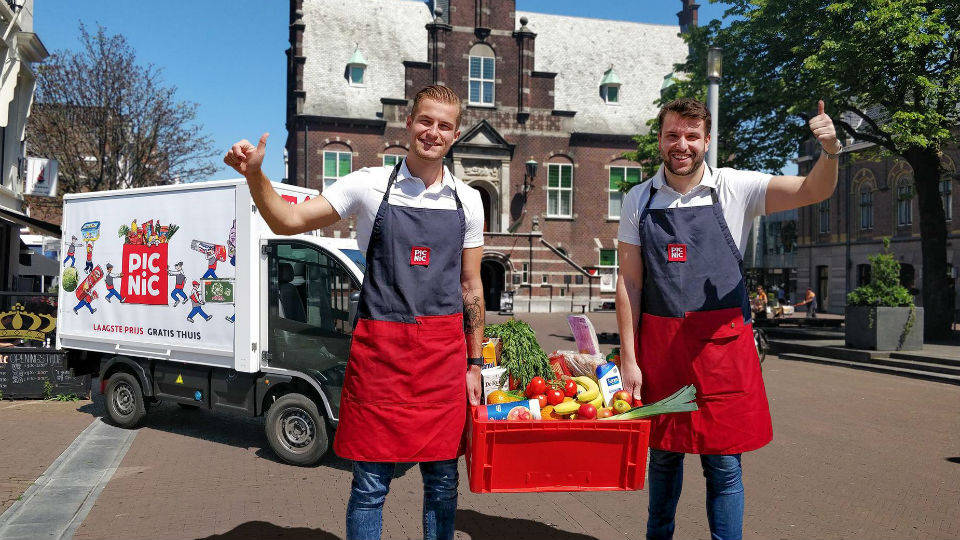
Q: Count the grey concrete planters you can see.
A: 1